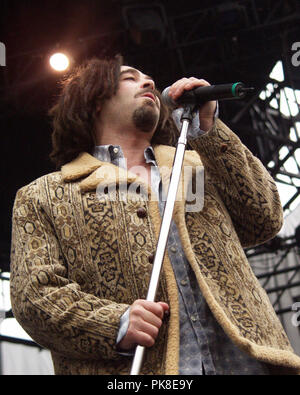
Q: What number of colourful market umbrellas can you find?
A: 0